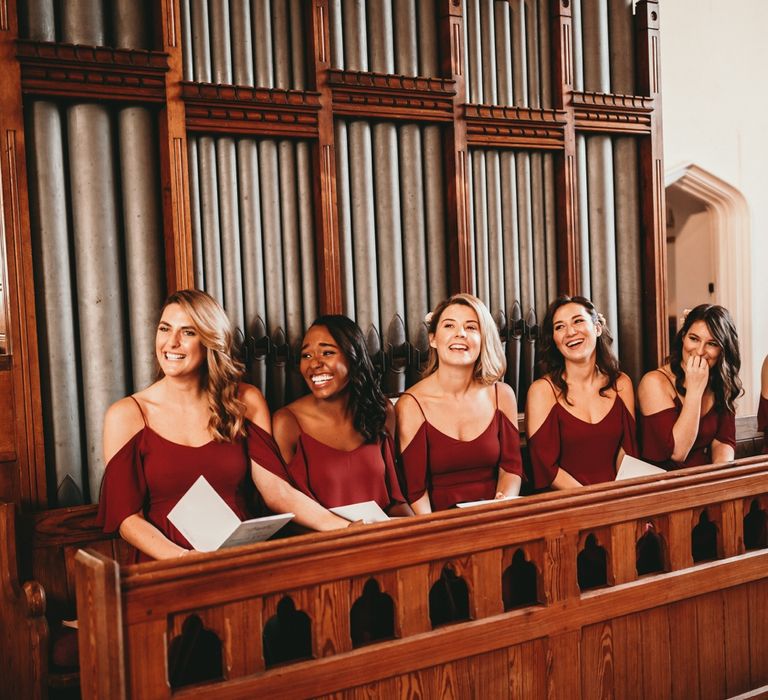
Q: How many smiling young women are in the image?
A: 5